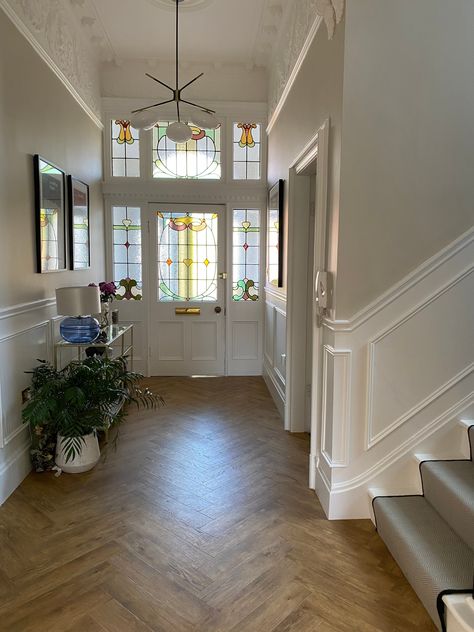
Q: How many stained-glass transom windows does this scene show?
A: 3